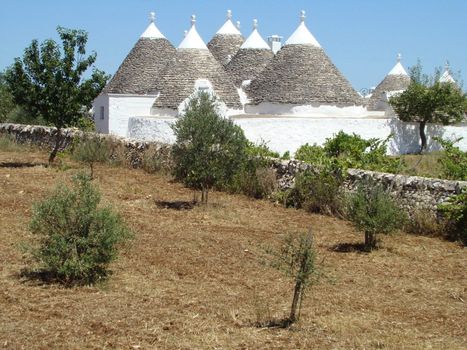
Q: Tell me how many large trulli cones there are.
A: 5